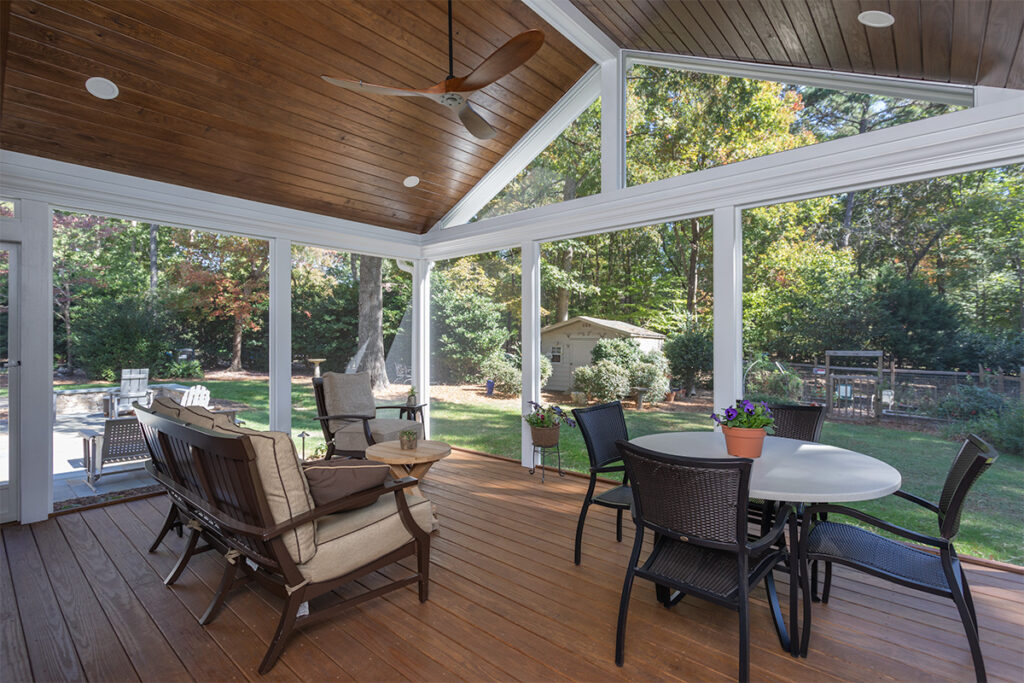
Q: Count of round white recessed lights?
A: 3